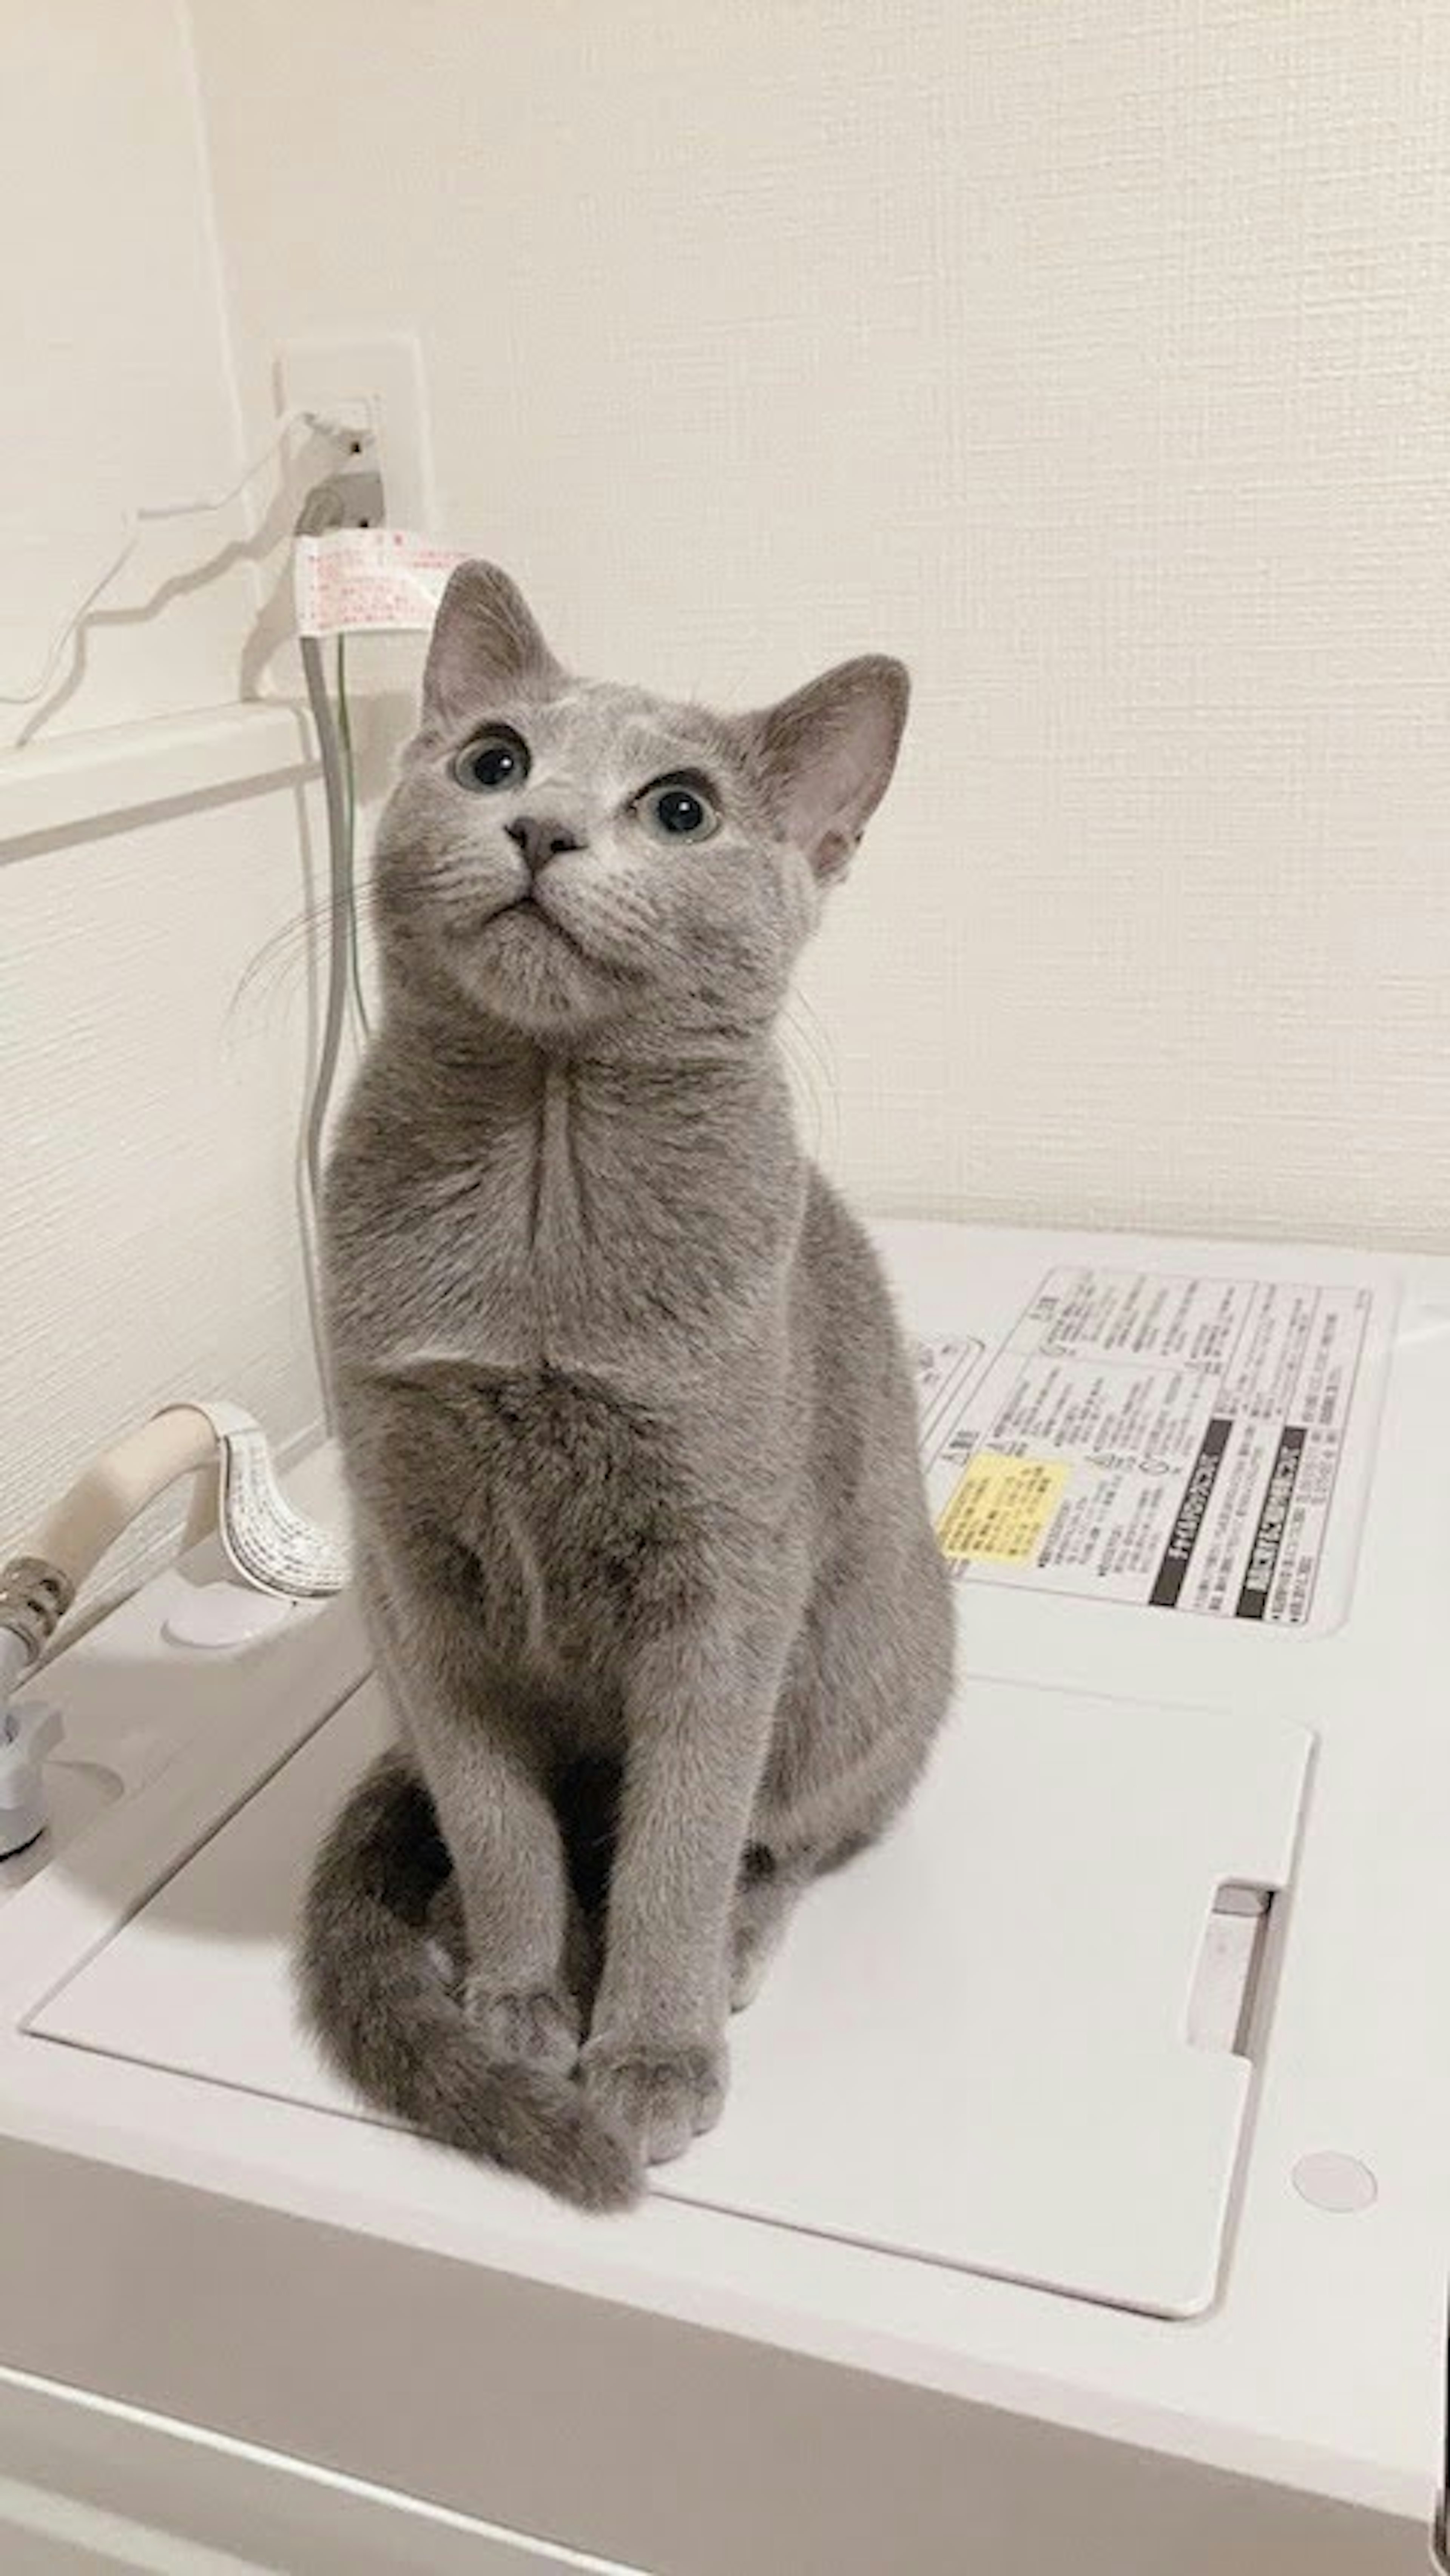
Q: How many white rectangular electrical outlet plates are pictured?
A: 1